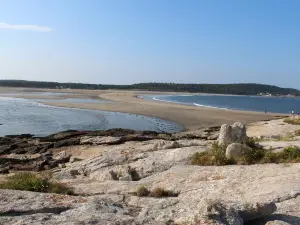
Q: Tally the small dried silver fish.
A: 0